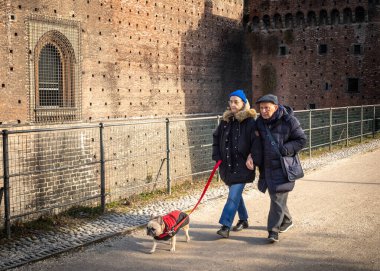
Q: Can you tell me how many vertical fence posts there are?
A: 9